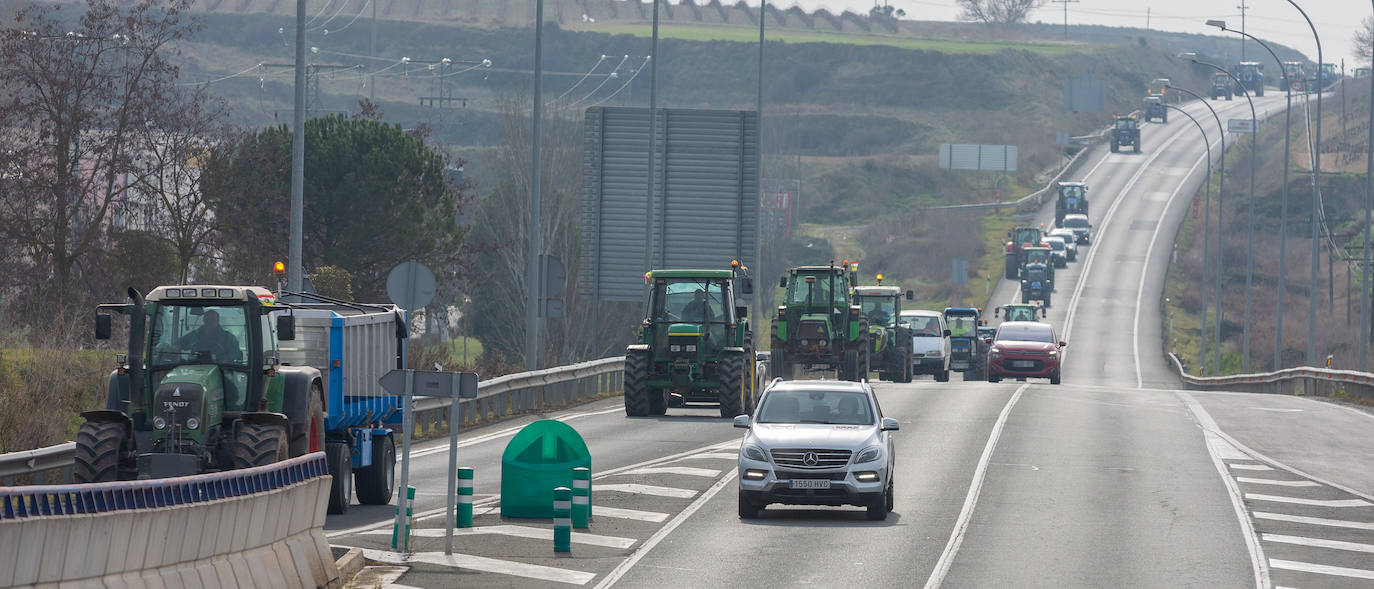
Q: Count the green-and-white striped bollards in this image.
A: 4